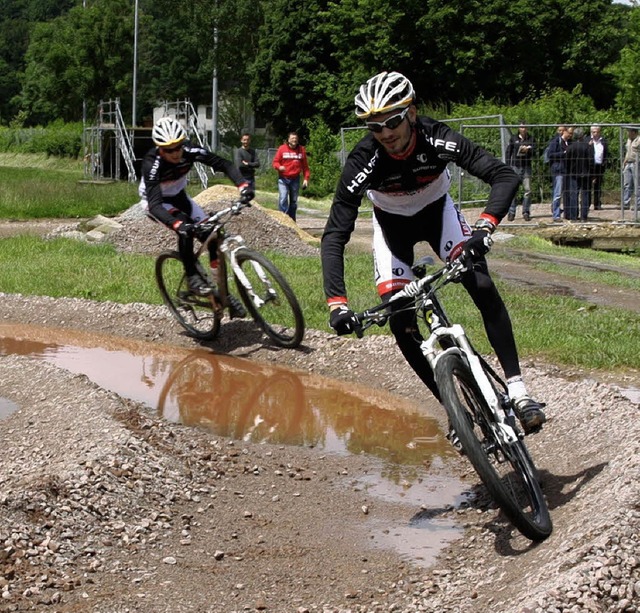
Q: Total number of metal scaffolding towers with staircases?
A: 2